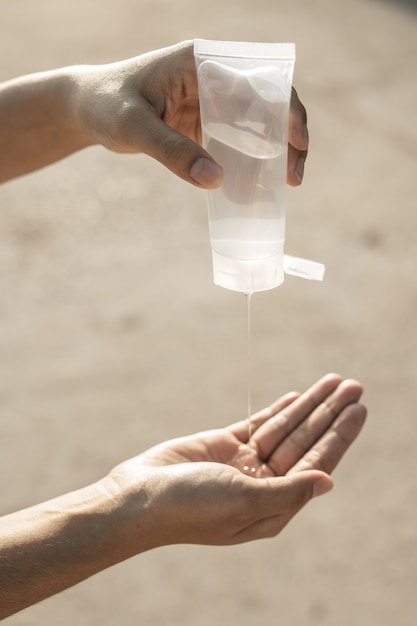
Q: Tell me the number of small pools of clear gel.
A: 1